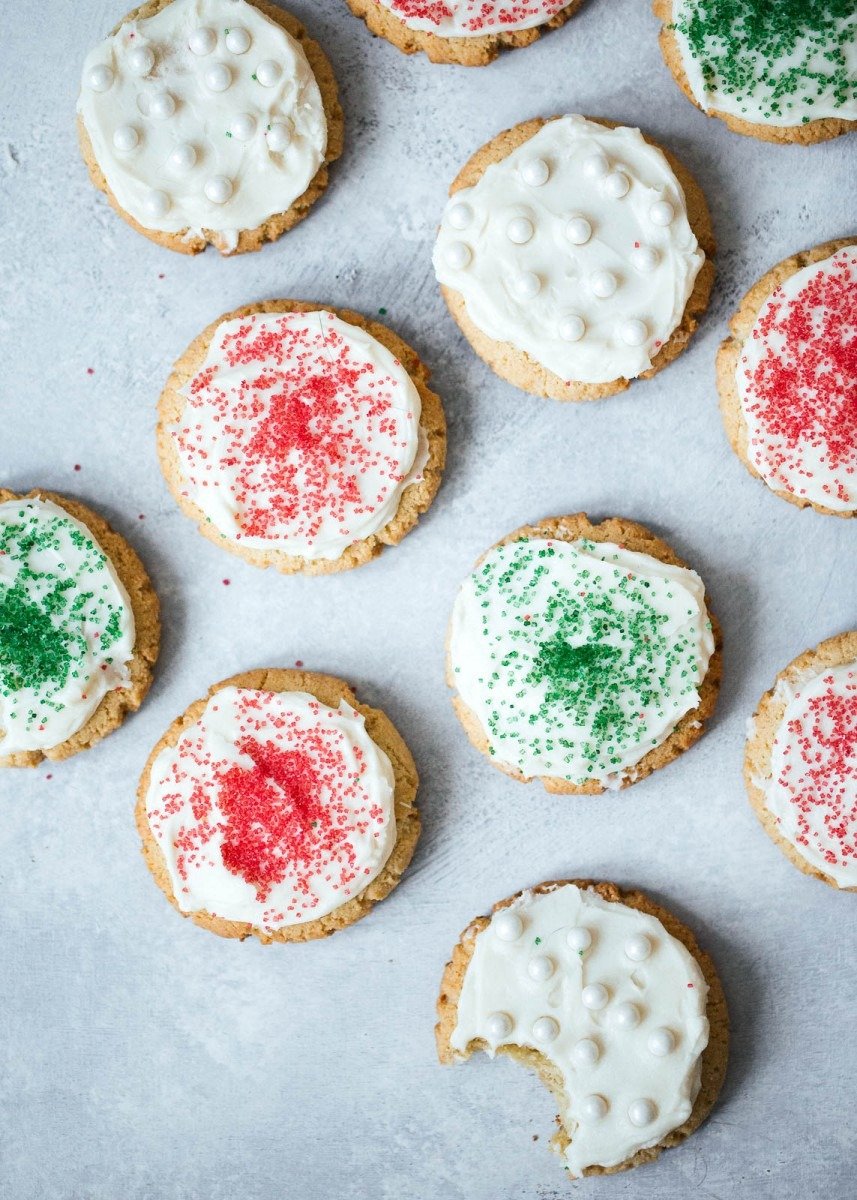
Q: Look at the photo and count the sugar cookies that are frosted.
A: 11